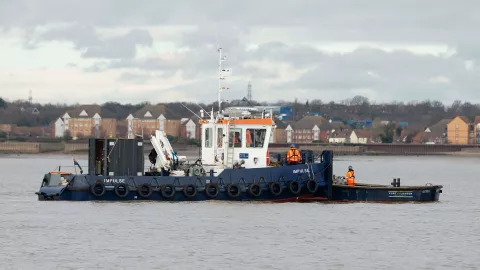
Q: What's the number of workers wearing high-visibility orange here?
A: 2